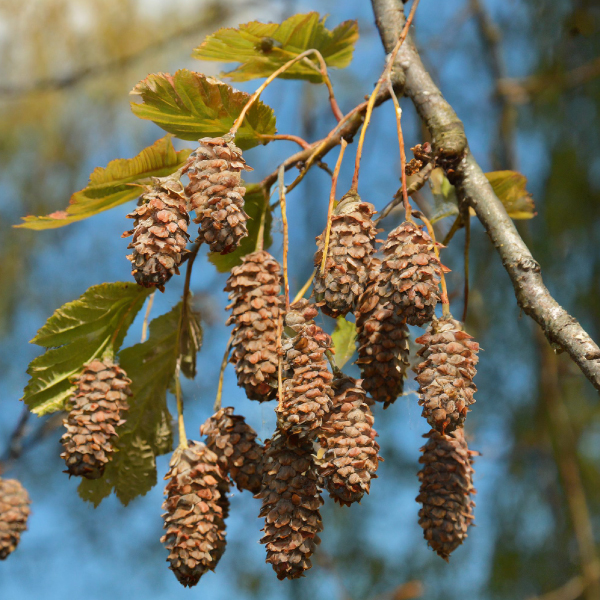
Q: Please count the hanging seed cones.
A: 15